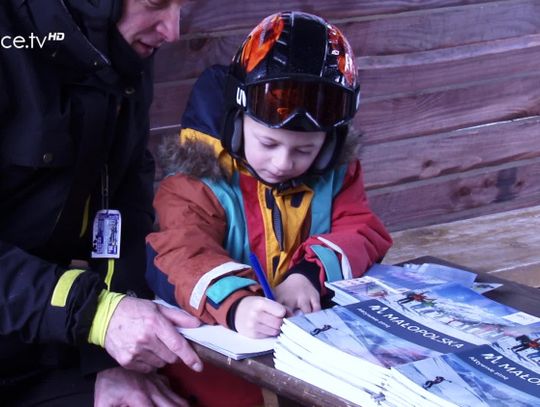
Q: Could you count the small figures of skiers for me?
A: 2